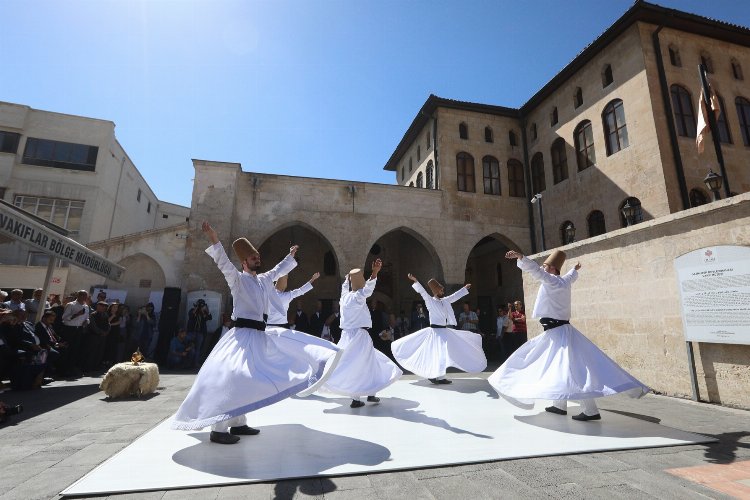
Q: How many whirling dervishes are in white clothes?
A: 5